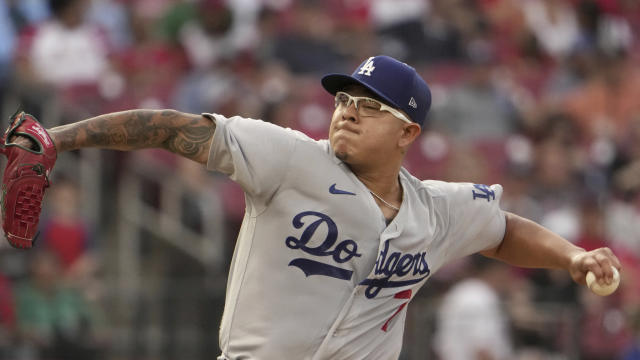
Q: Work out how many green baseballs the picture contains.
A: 0